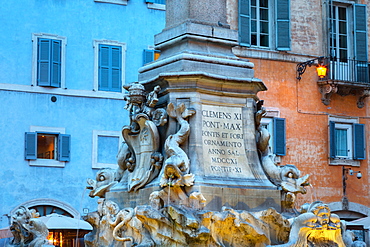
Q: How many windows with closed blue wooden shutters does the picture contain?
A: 2